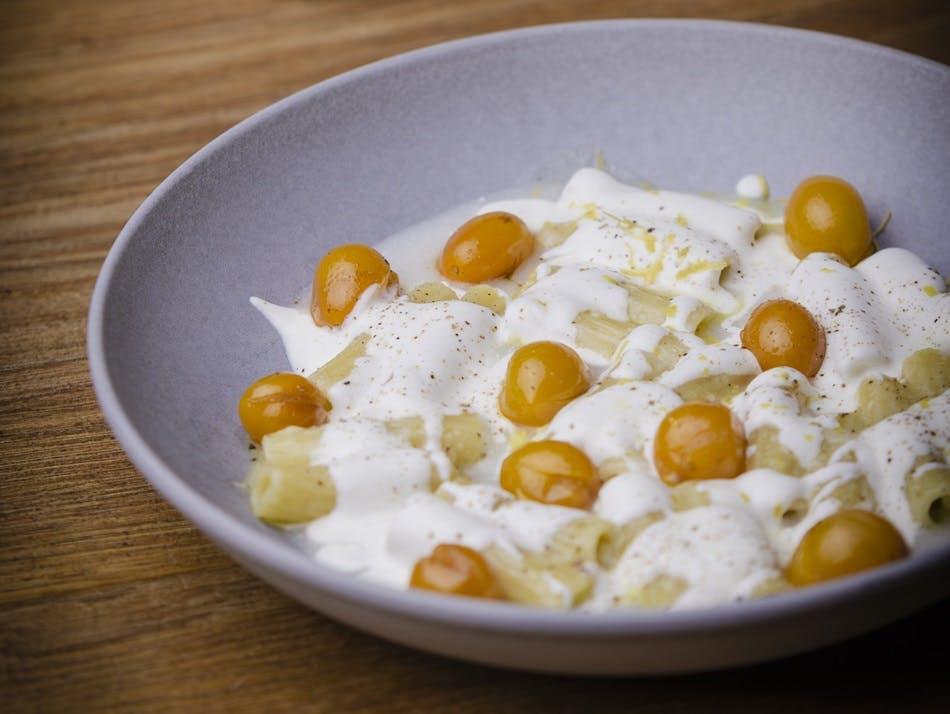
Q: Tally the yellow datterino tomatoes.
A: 10